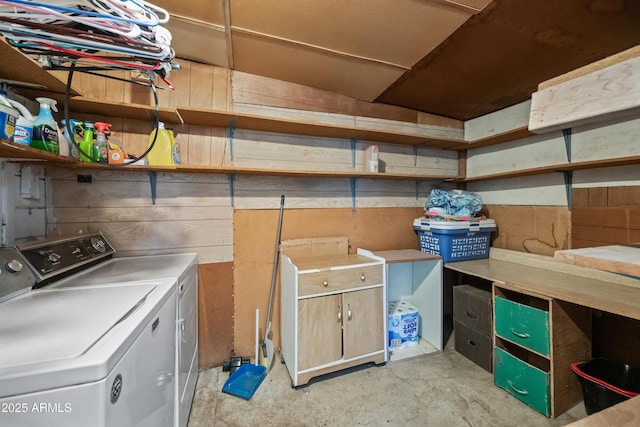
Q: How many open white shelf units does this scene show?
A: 1